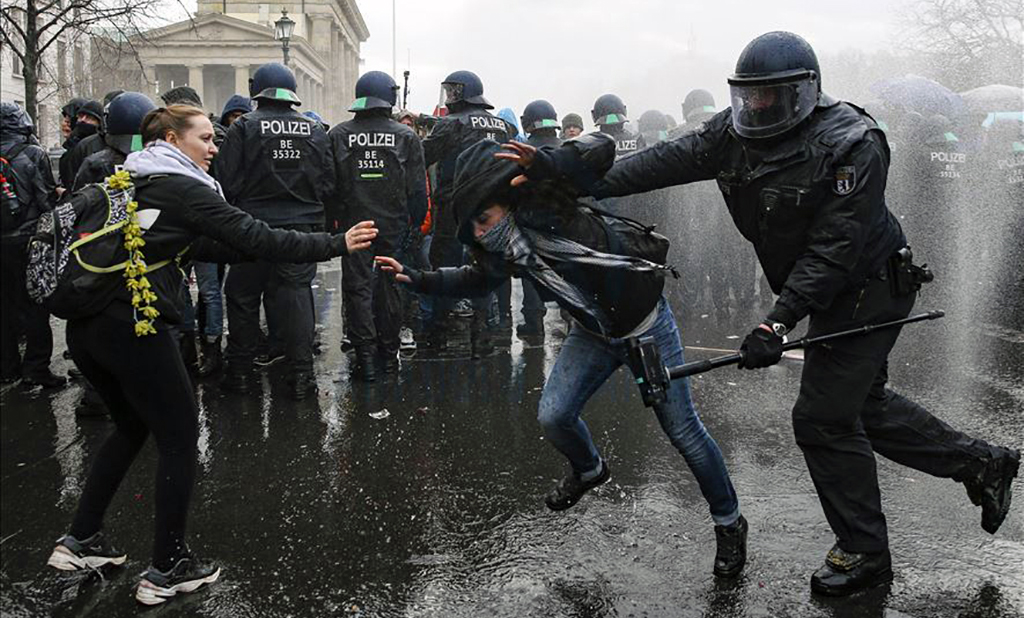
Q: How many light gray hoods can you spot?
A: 1